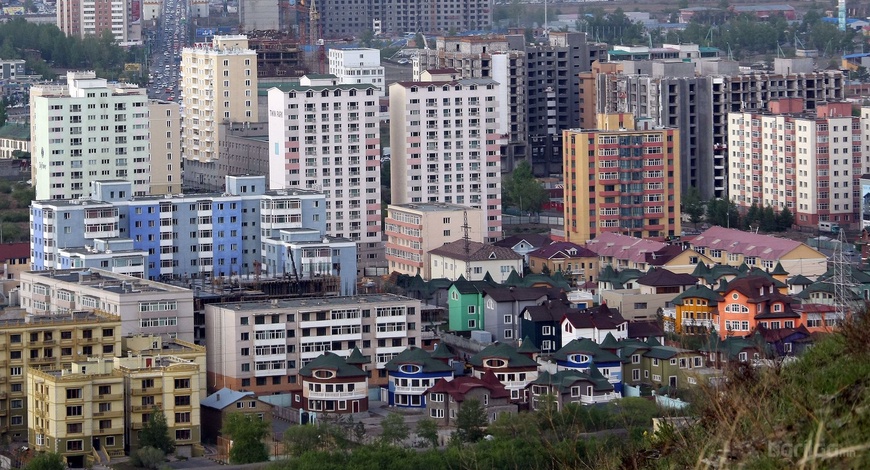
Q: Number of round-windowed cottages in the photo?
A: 4